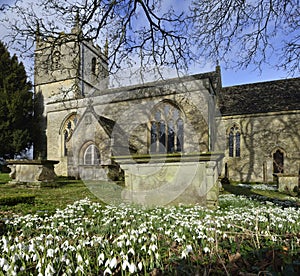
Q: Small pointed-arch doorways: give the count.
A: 1